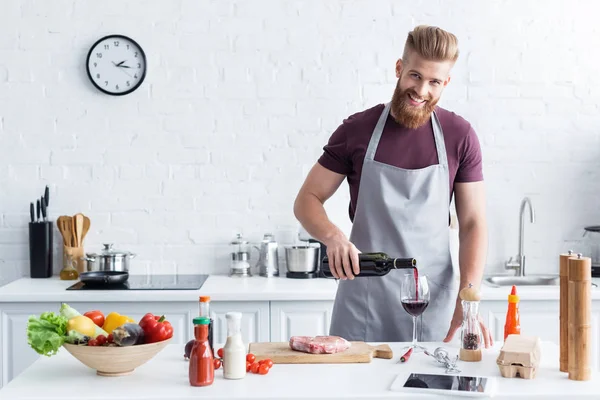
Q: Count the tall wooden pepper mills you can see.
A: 2